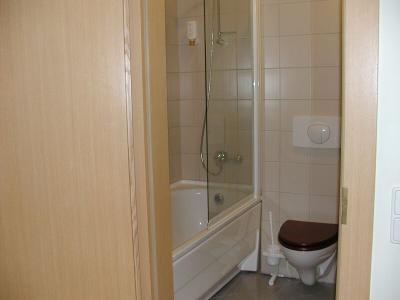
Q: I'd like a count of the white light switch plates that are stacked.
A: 2